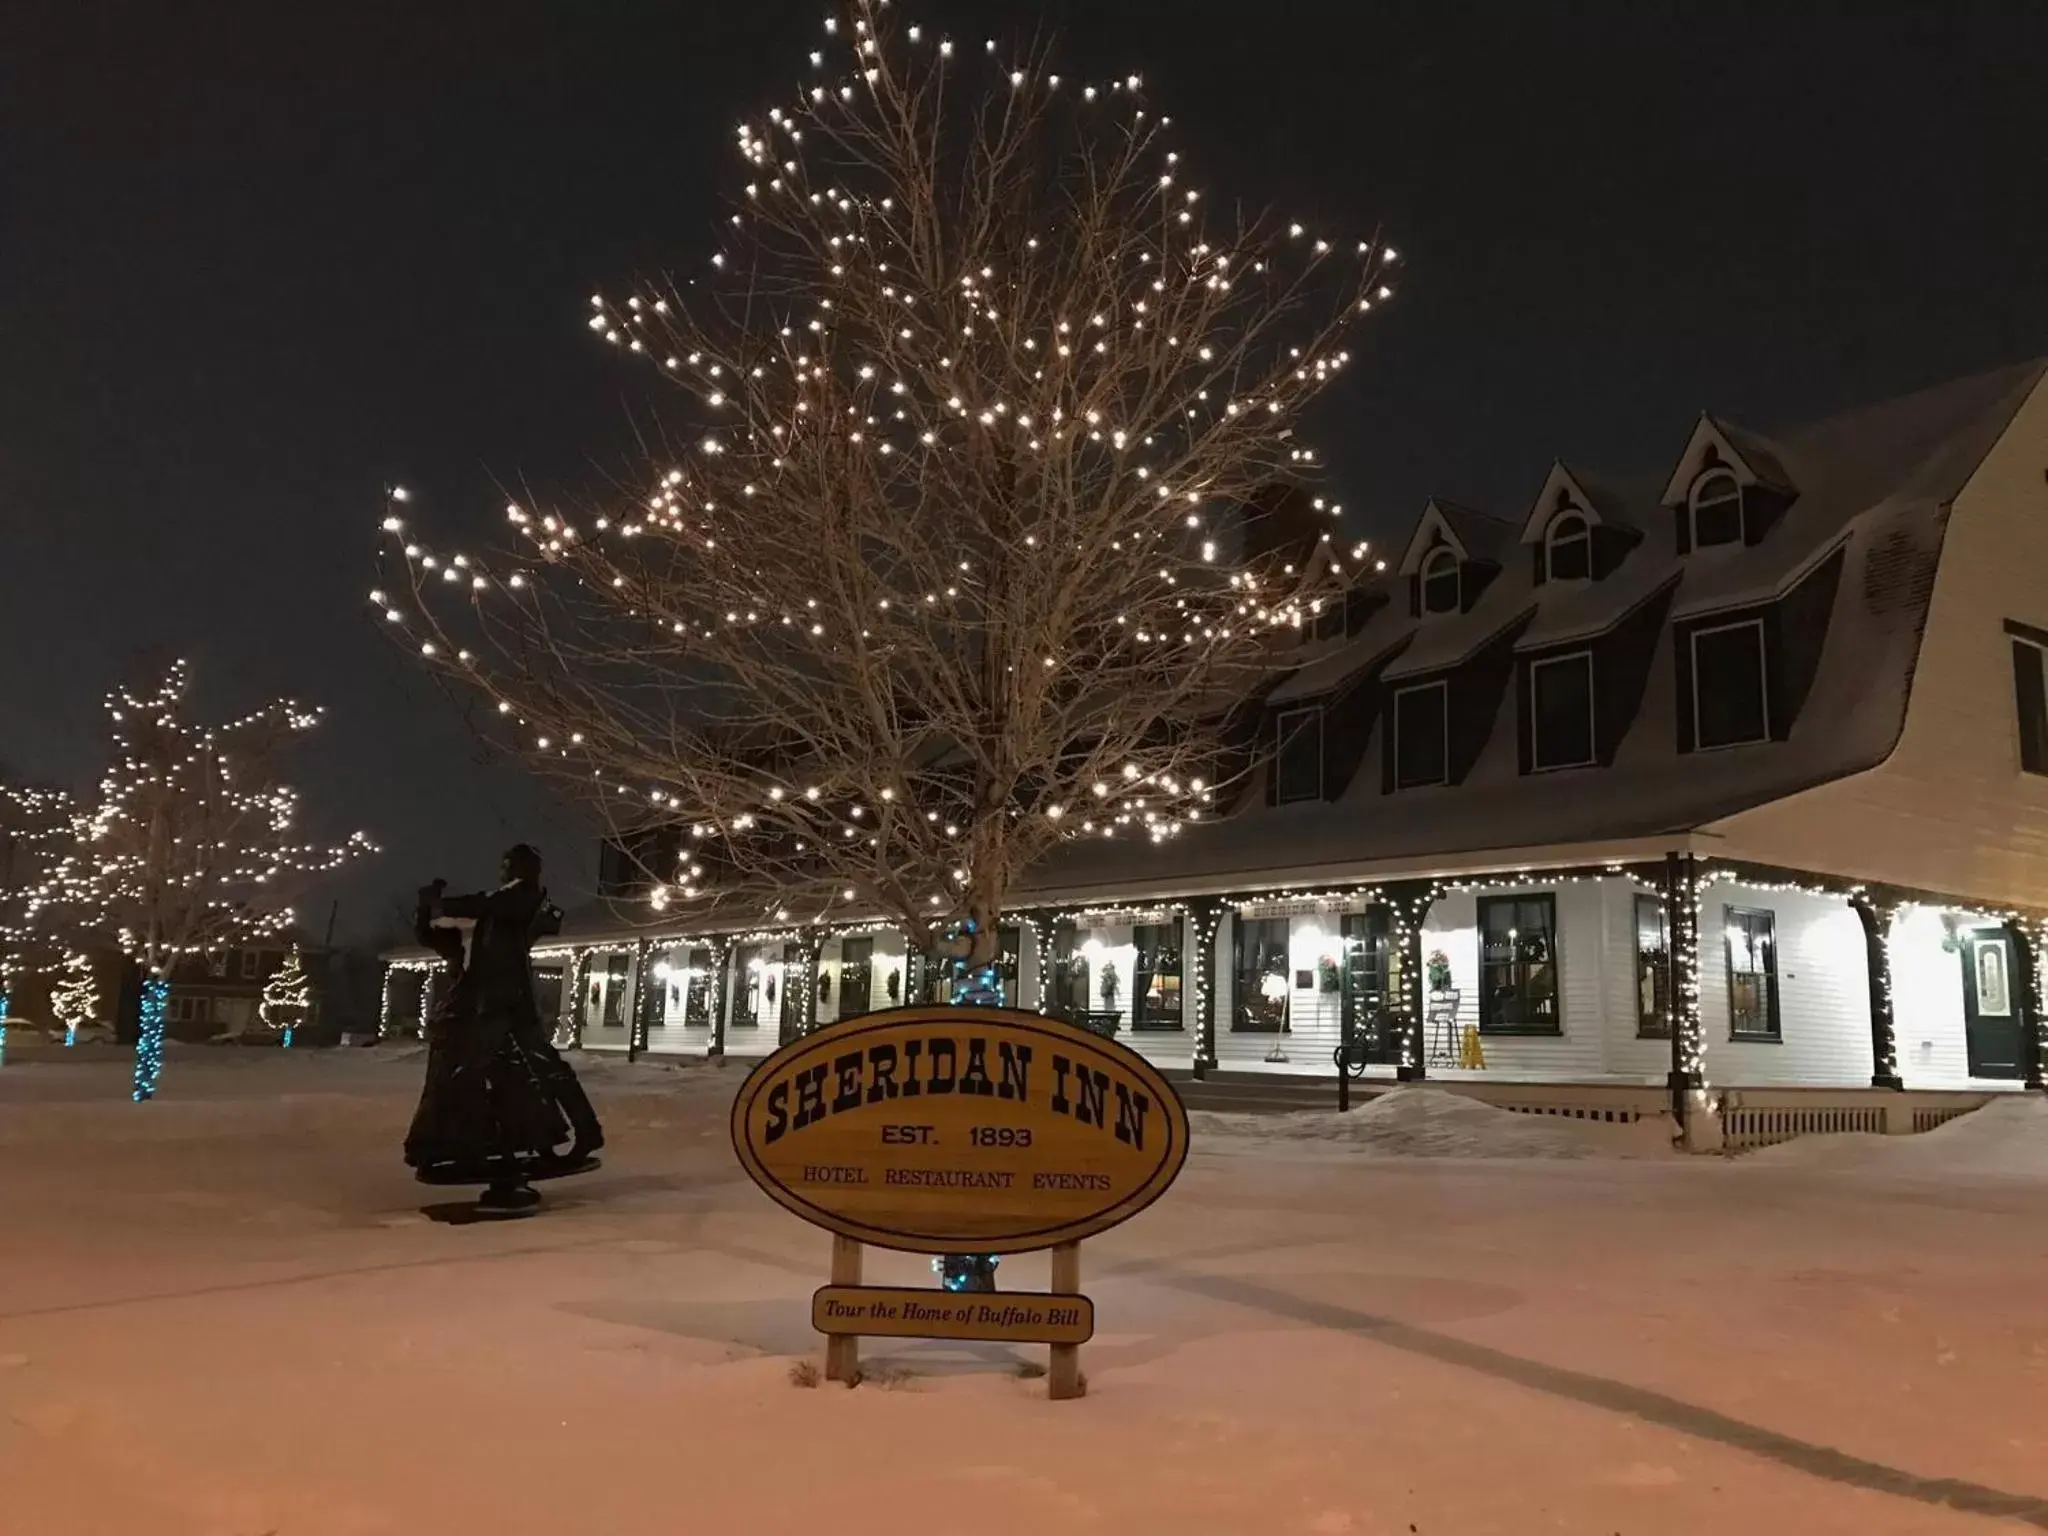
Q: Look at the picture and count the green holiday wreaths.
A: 8